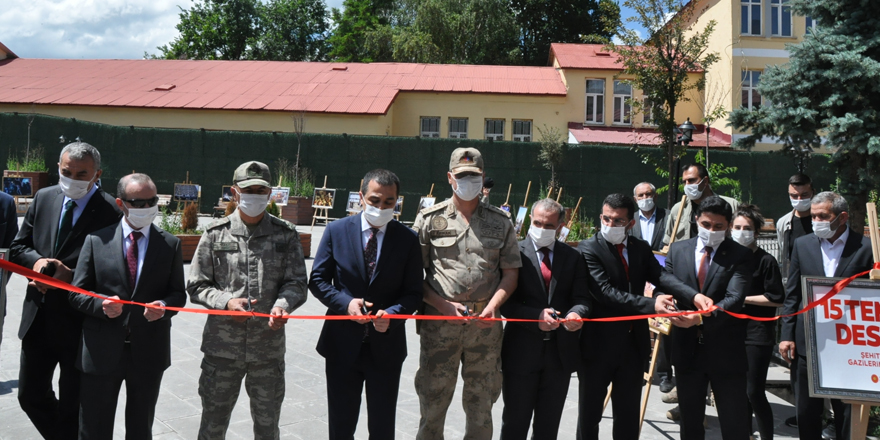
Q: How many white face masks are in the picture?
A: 13